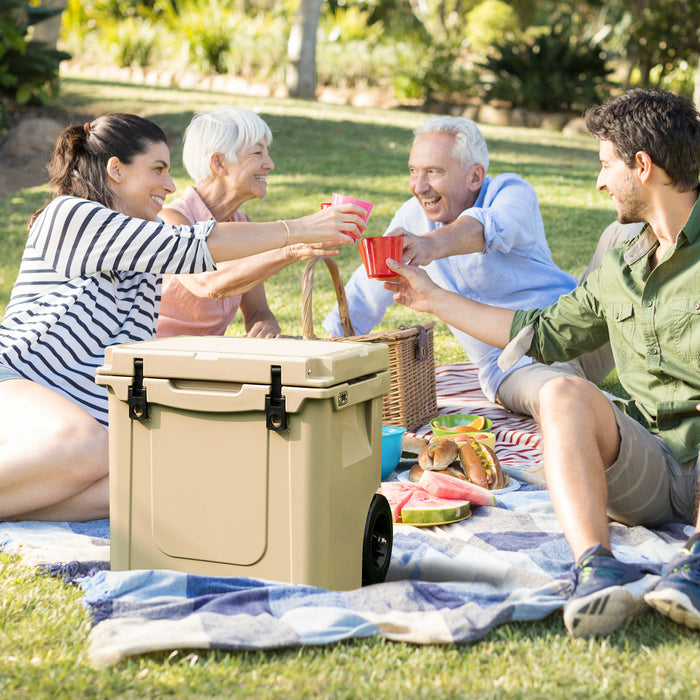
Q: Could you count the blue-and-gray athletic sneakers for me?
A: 2